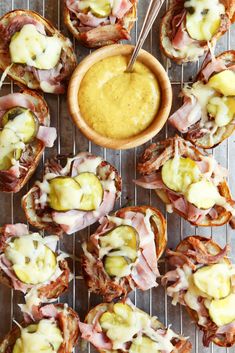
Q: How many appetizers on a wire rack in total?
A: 12